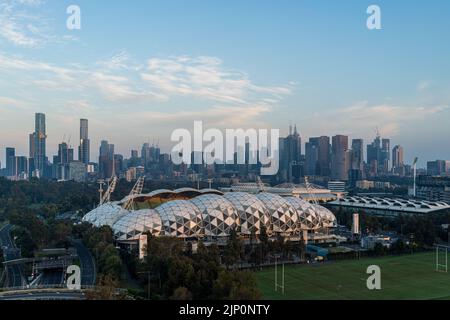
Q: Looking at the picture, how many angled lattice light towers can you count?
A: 4